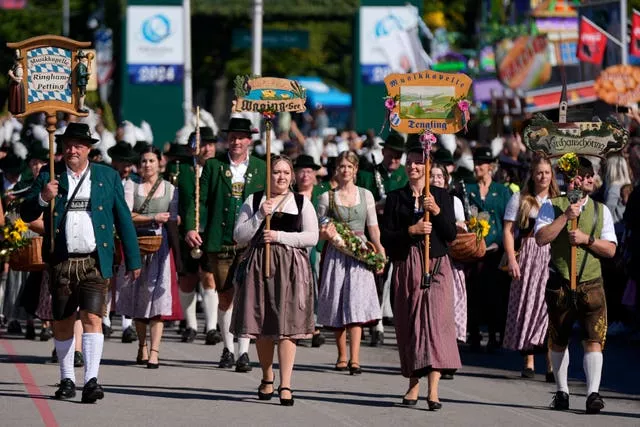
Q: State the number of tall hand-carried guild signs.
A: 4